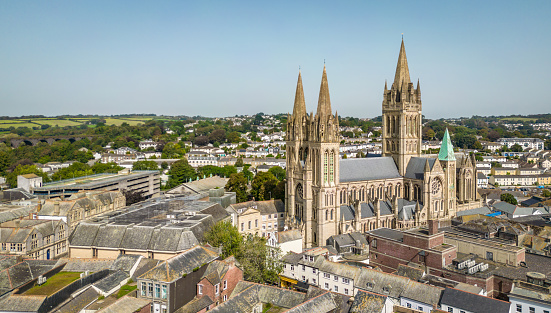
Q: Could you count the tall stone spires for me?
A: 3